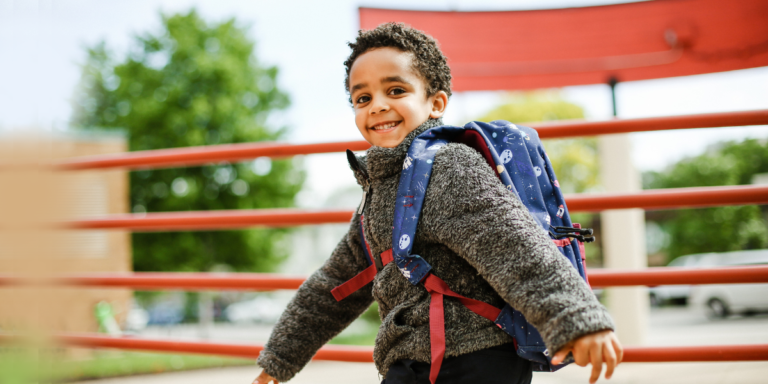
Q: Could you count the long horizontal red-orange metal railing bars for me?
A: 4